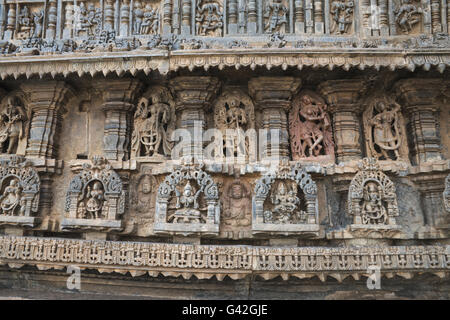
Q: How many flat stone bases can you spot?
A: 5